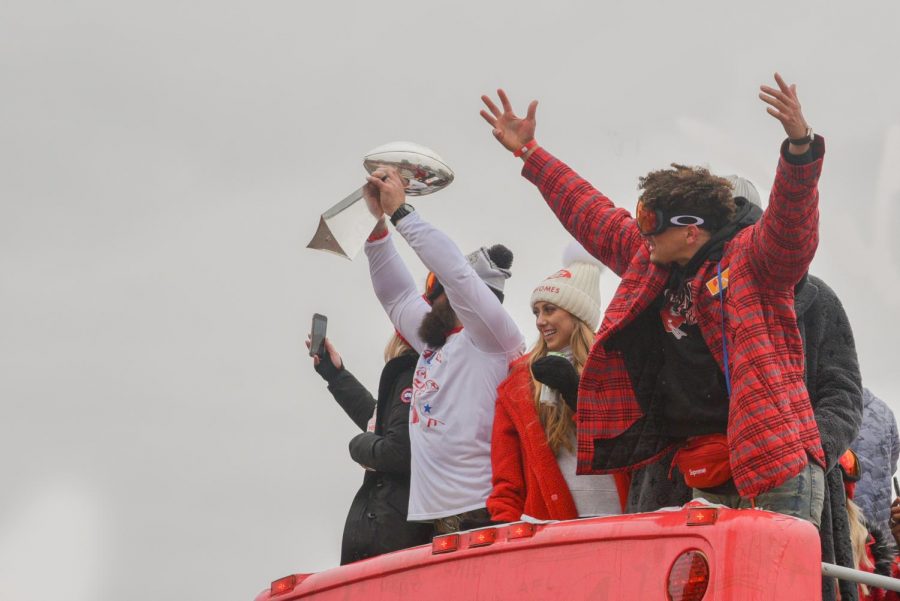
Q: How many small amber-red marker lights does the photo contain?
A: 5